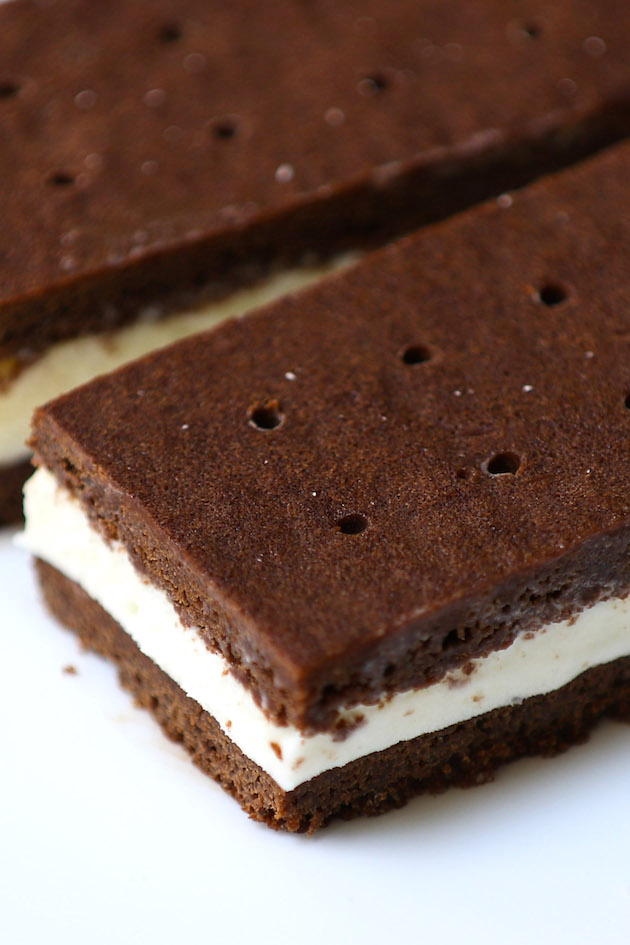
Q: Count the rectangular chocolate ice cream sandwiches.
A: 2